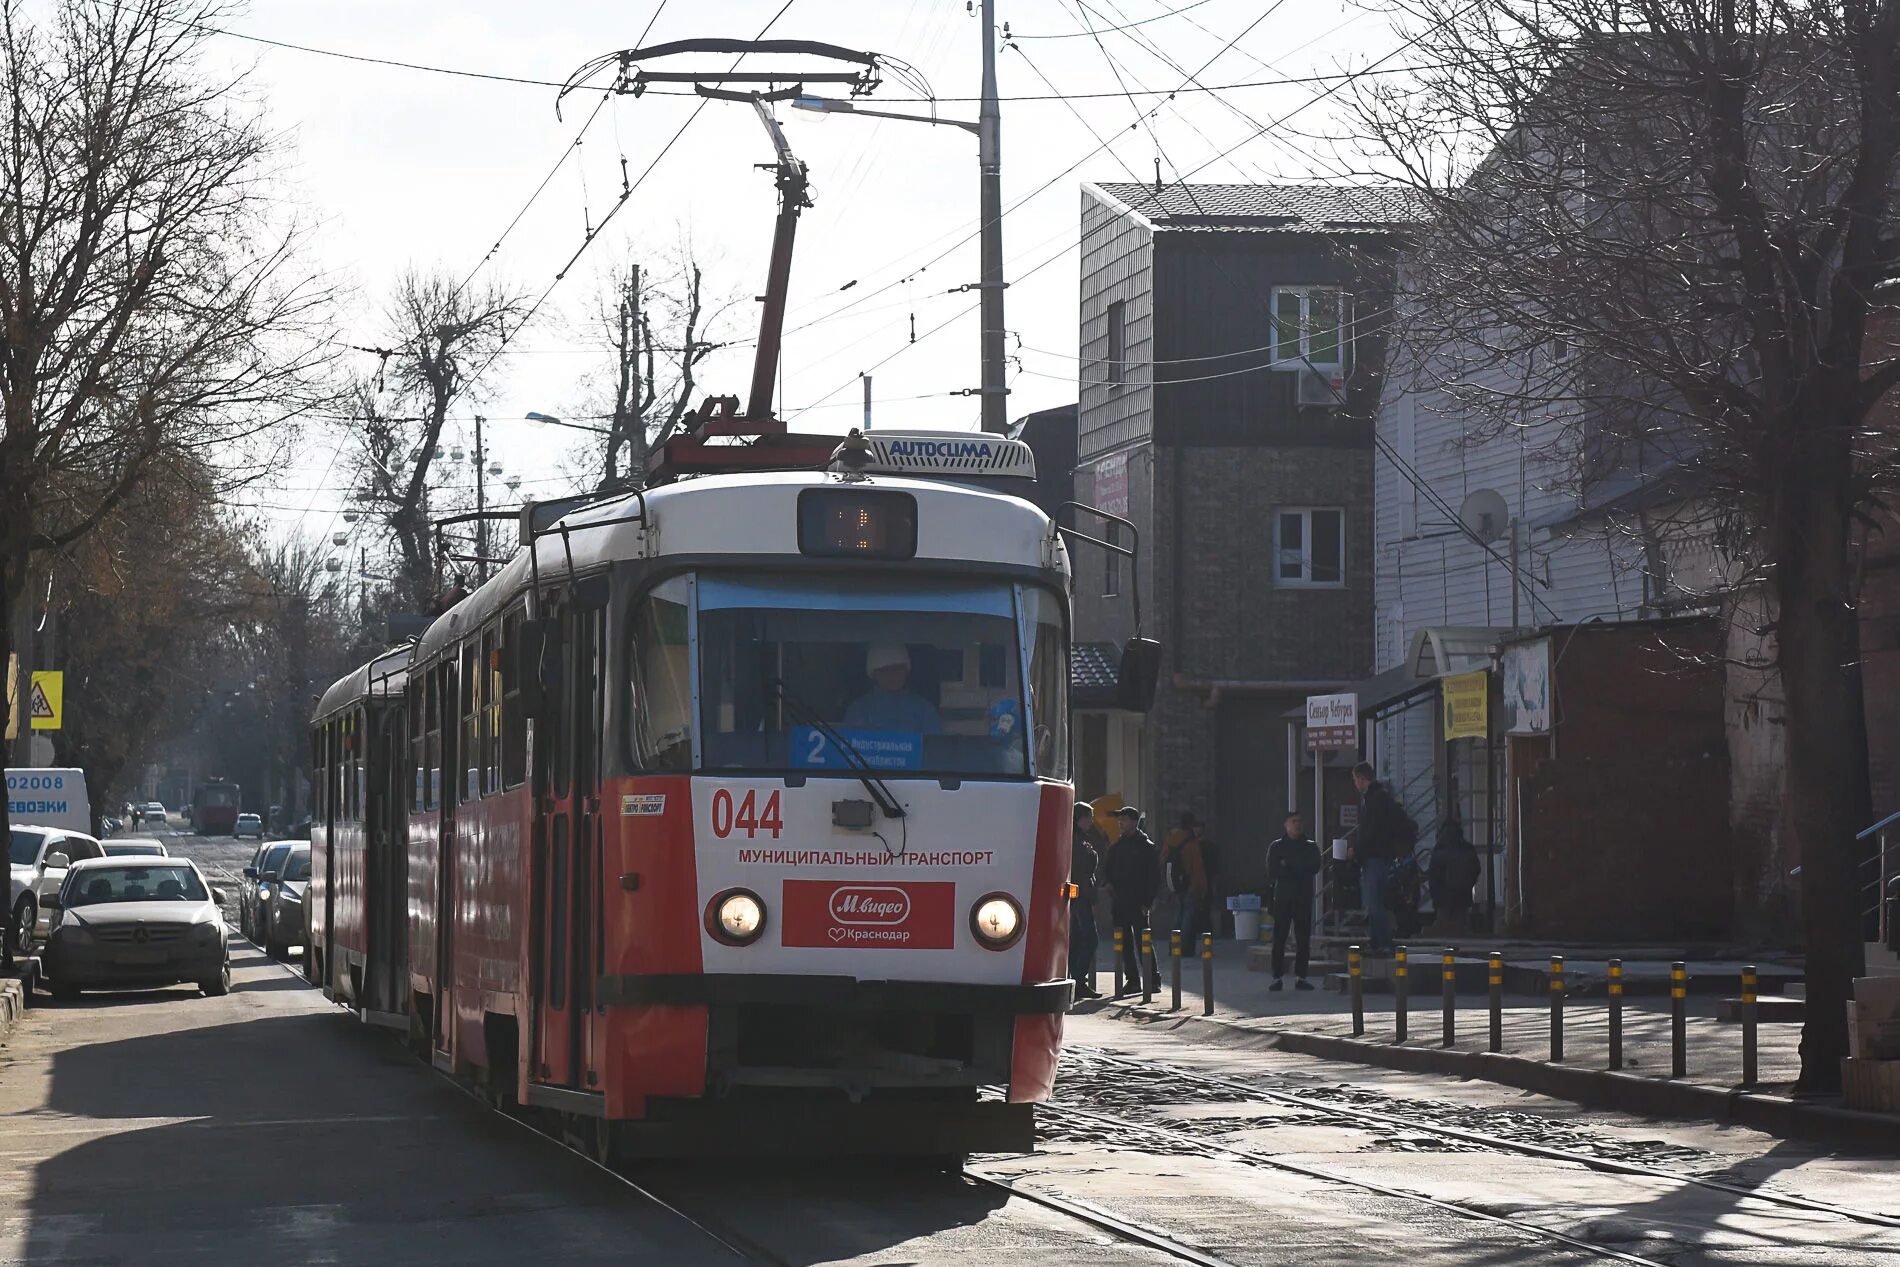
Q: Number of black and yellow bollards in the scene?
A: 12